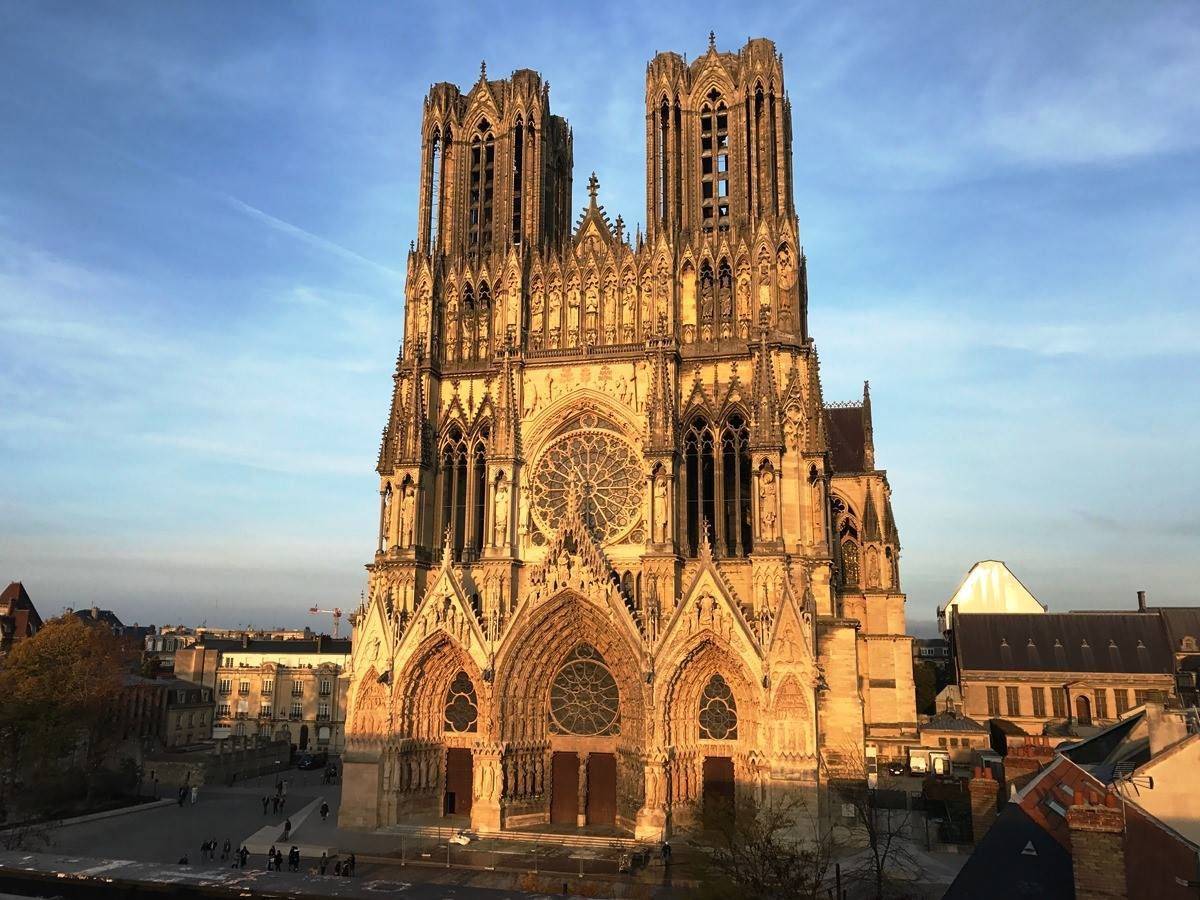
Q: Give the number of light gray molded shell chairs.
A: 0